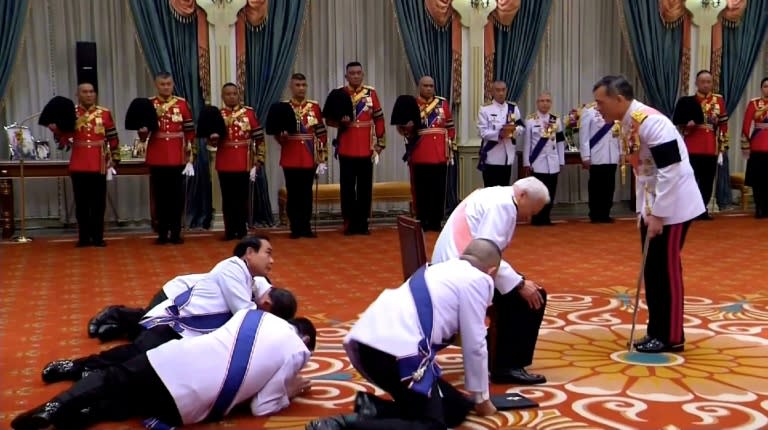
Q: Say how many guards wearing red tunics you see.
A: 8